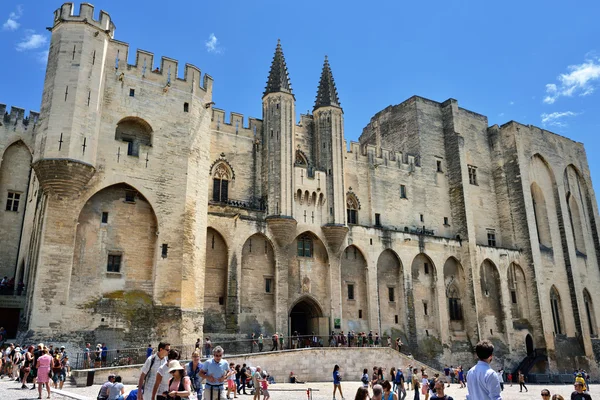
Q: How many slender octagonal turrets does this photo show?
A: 2